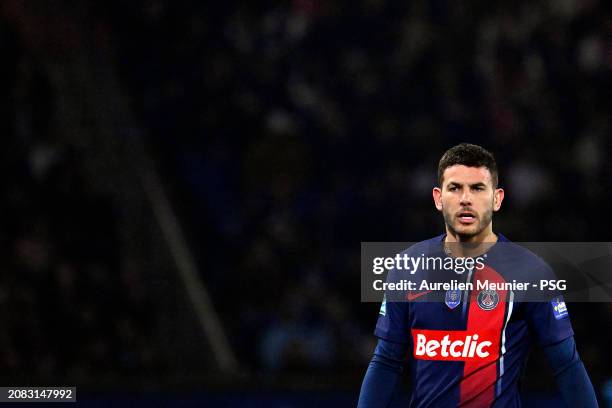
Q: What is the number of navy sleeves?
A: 2